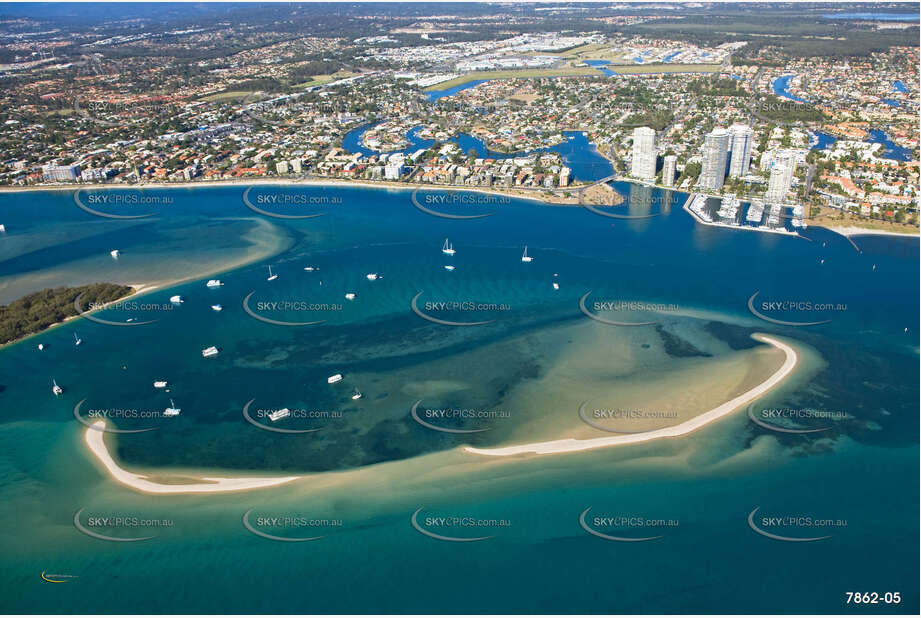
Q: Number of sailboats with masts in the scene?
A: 7